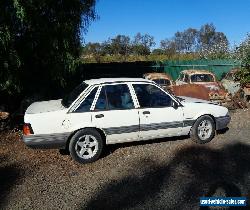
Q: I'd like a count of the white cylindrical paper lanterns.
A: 0